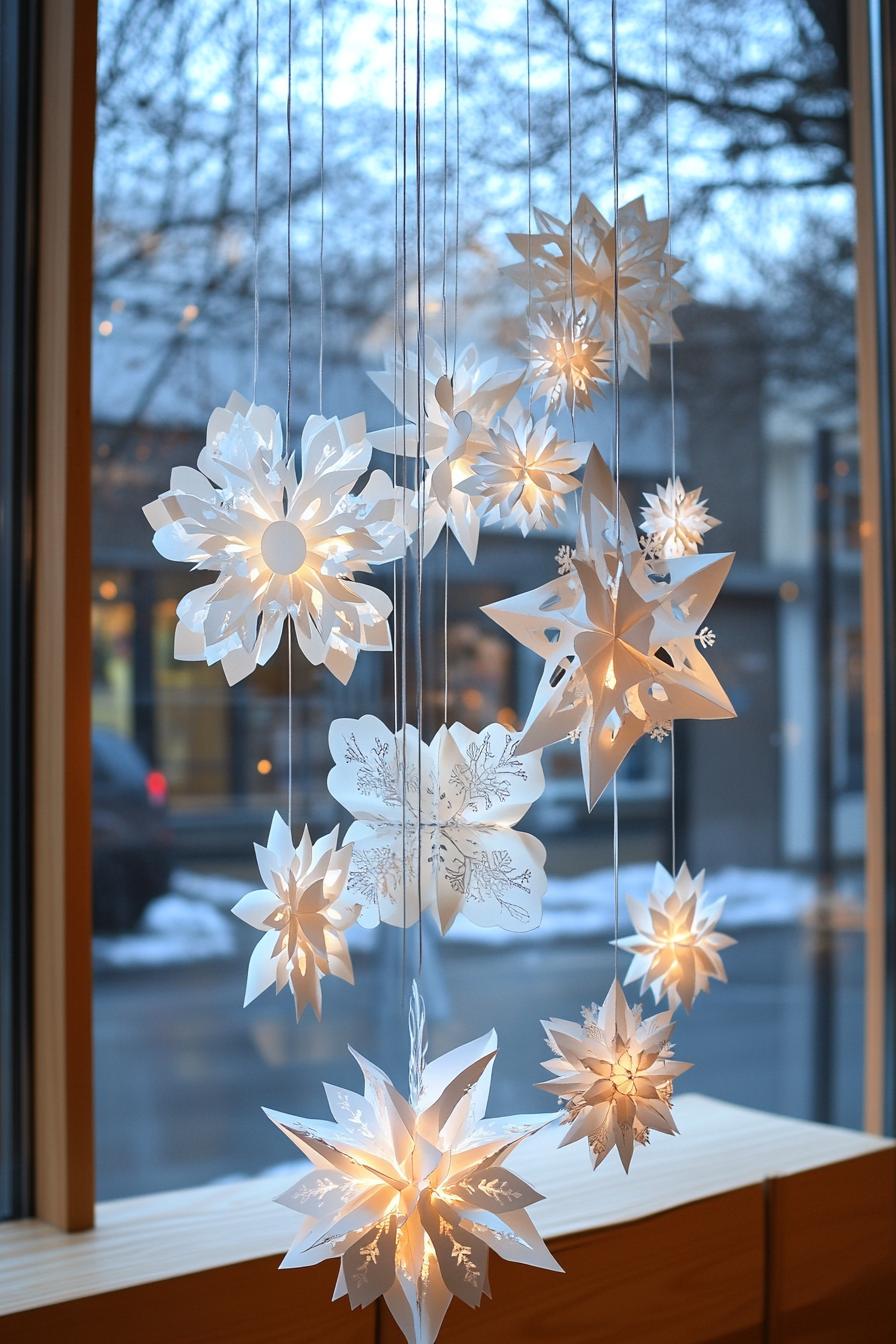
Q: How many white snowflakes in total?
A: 12